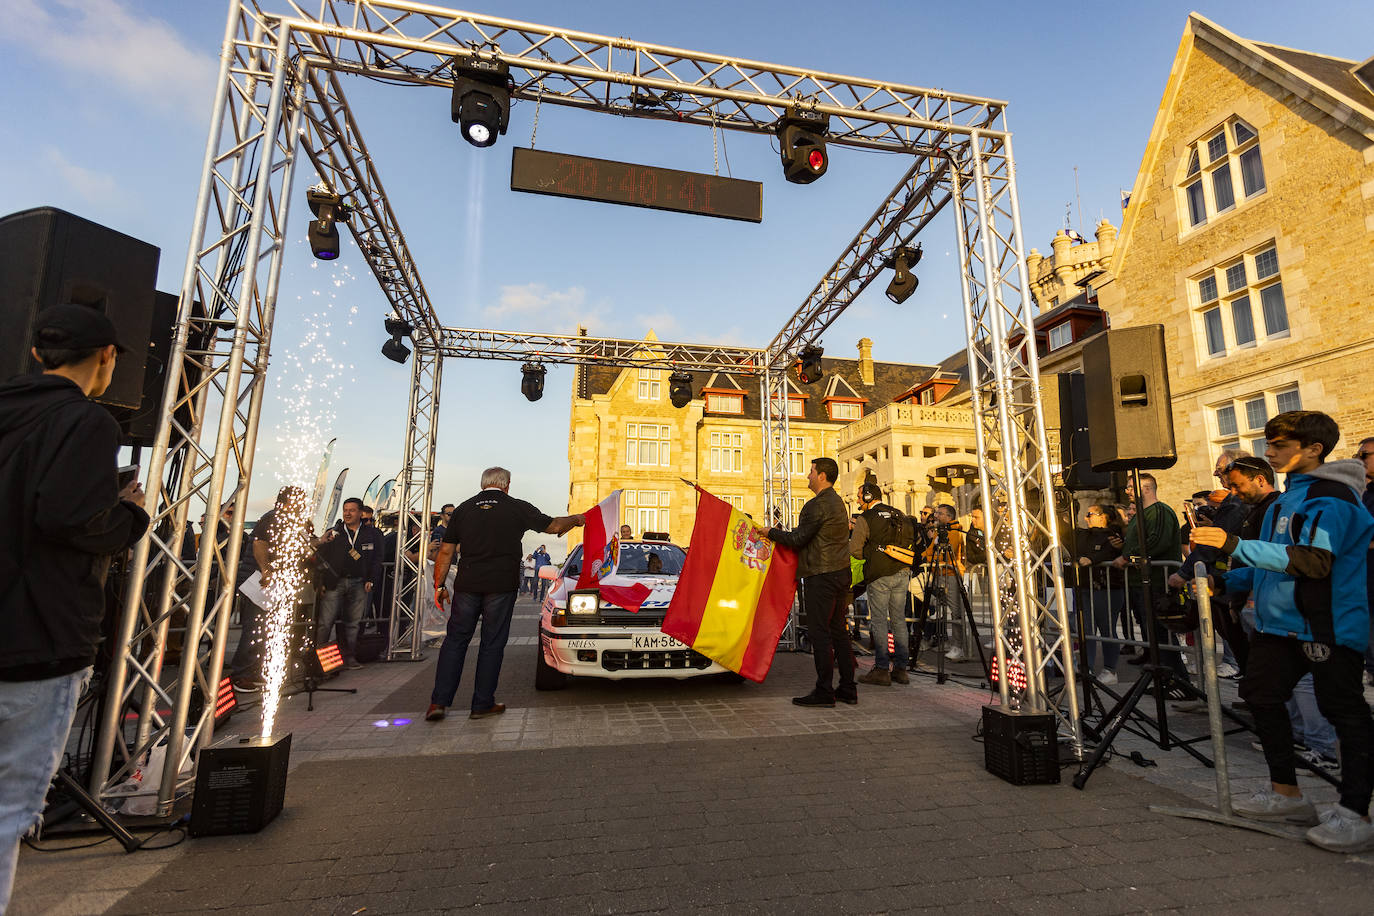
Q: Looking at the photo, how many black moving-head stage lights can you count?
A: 8